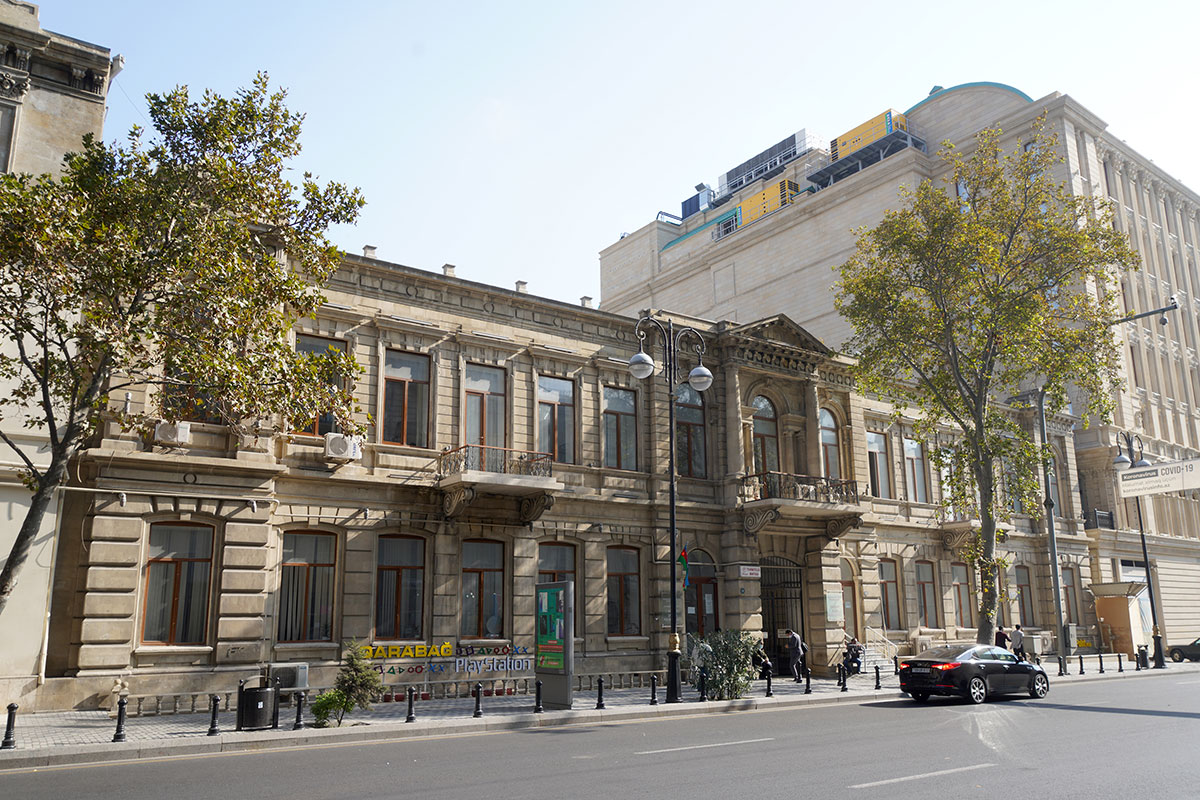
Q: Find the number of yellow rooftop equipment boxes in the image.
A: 2